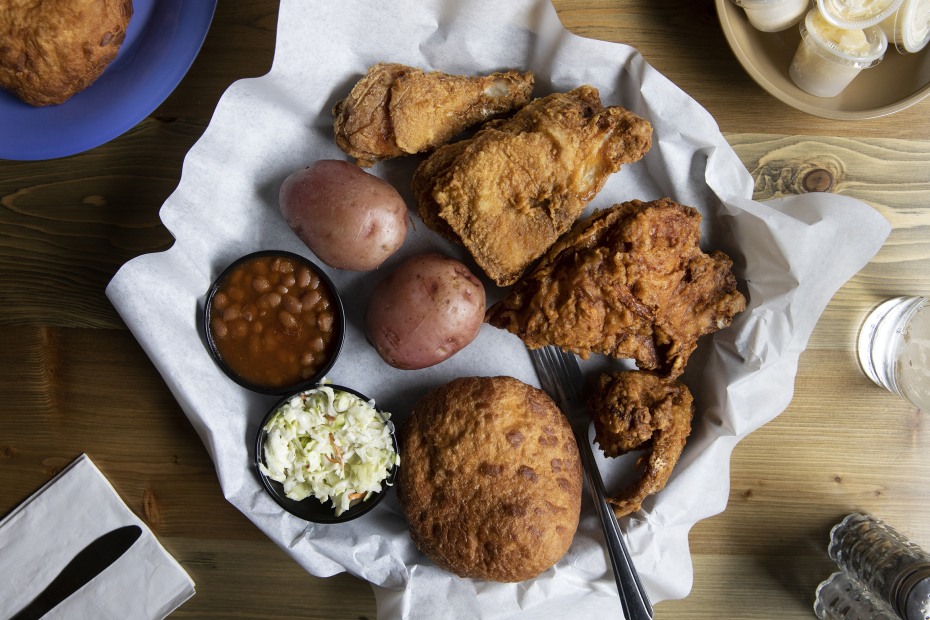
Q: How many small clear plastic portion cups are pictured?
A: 4